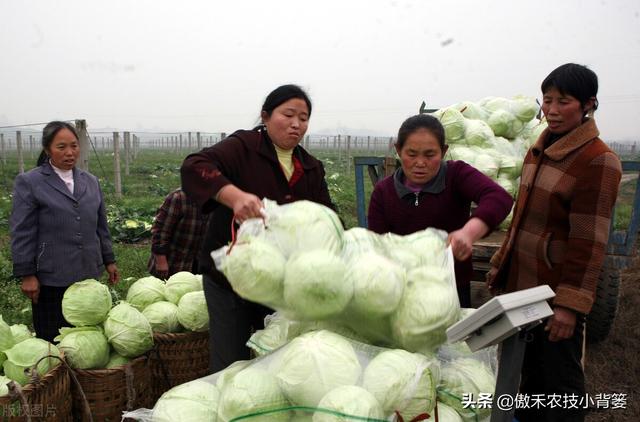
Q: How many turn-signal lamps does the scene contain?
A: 0